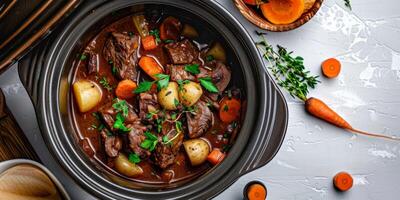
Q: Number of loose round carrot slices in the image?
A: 3